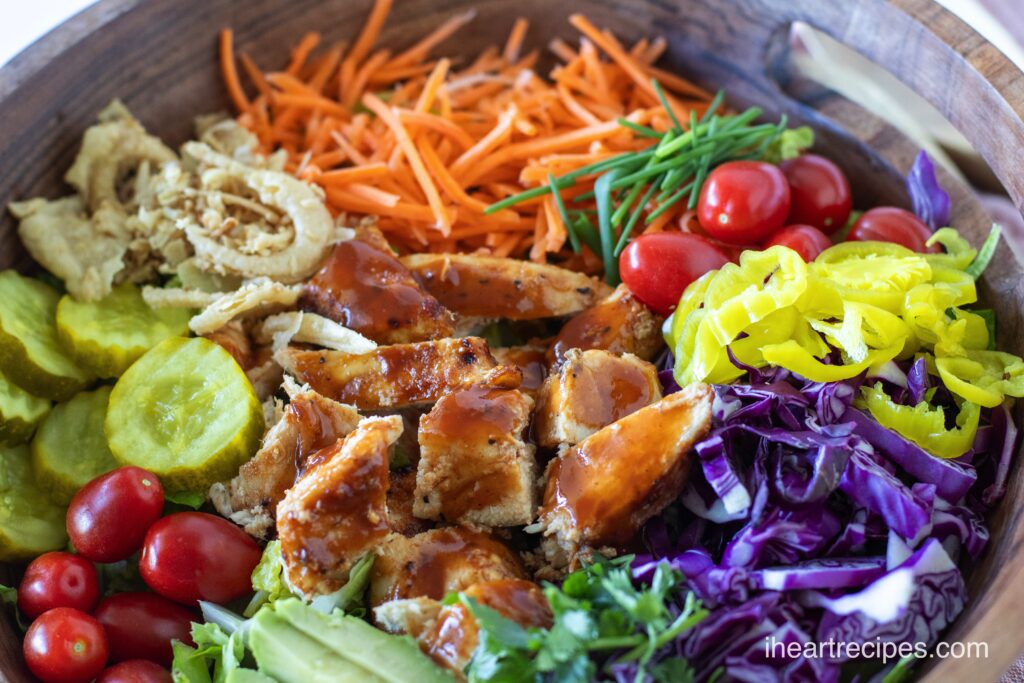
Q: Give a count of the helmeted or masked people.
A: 0